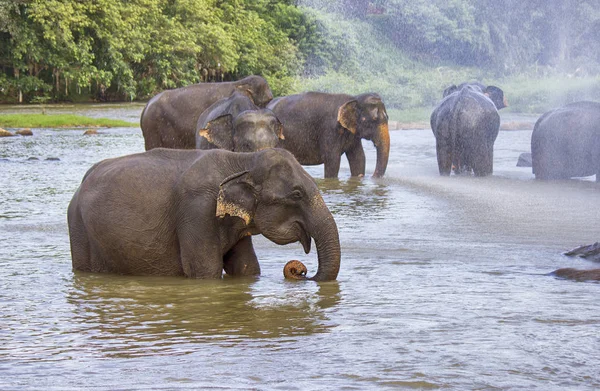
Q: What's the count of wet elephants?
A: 6